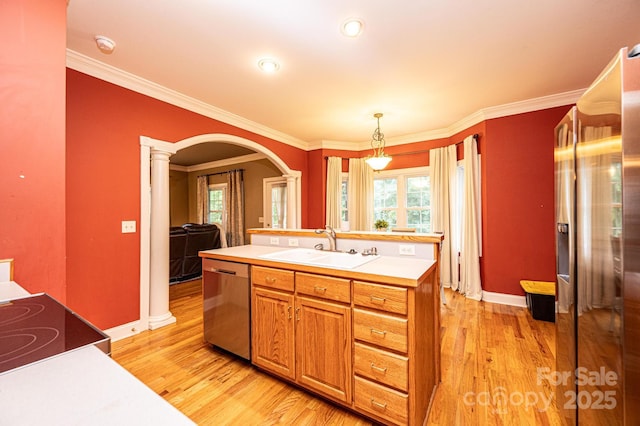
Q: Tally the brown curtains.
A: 2